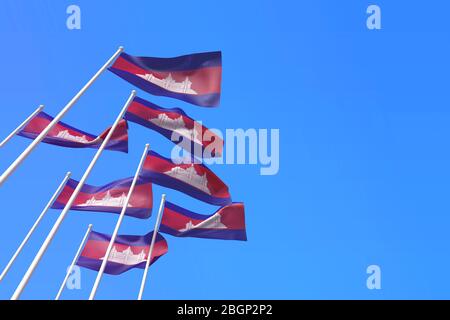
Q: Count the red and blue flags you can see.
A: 7